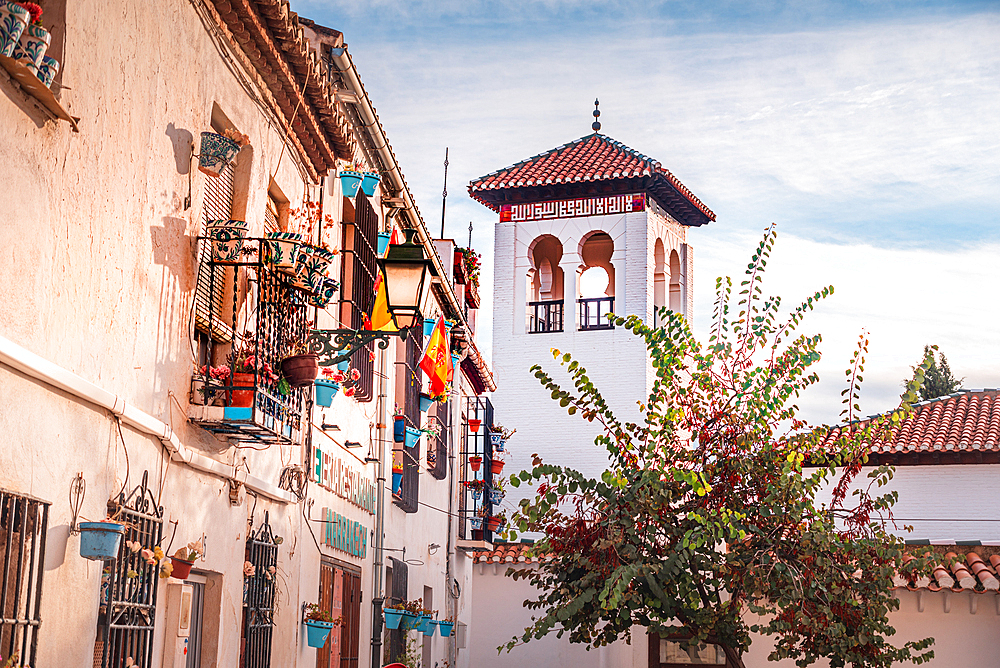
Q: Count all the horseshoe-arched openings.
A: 4